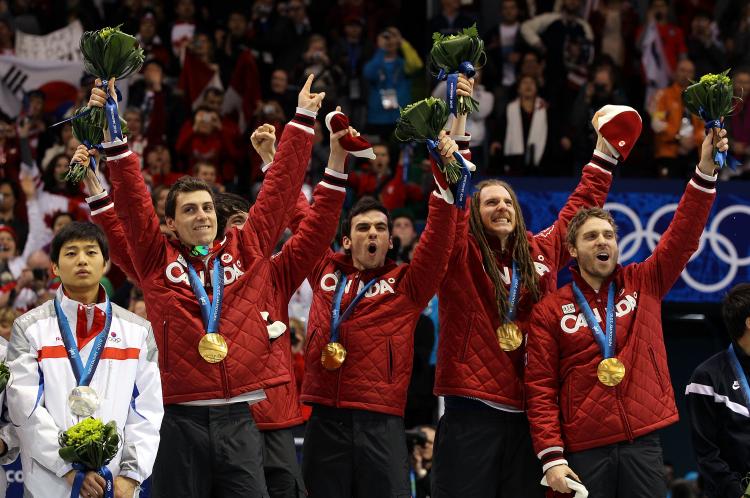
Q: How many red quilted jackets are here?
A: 5